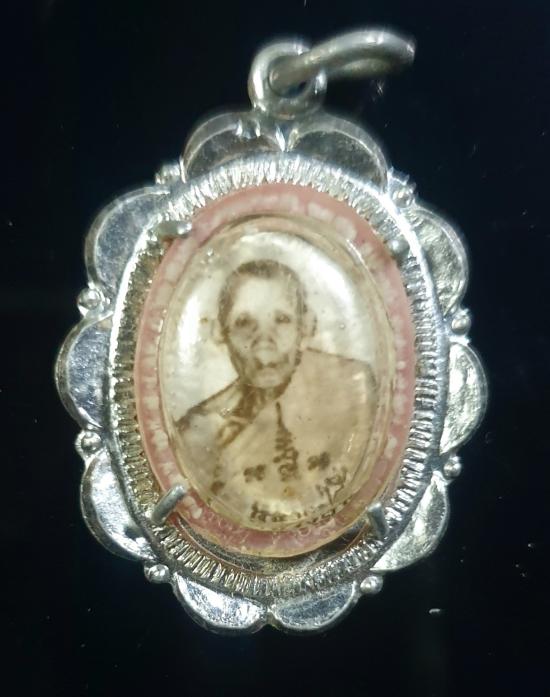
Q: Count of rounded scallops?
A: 10